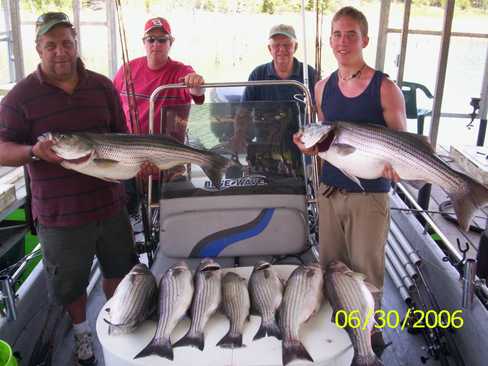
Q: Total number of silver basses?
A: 9